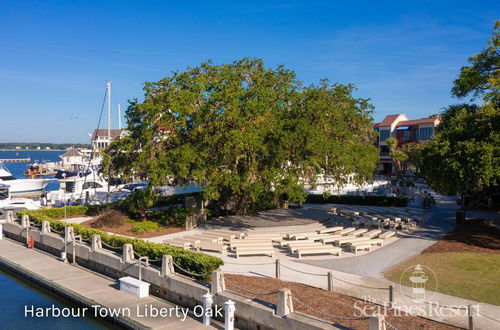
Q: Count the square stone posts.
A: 10